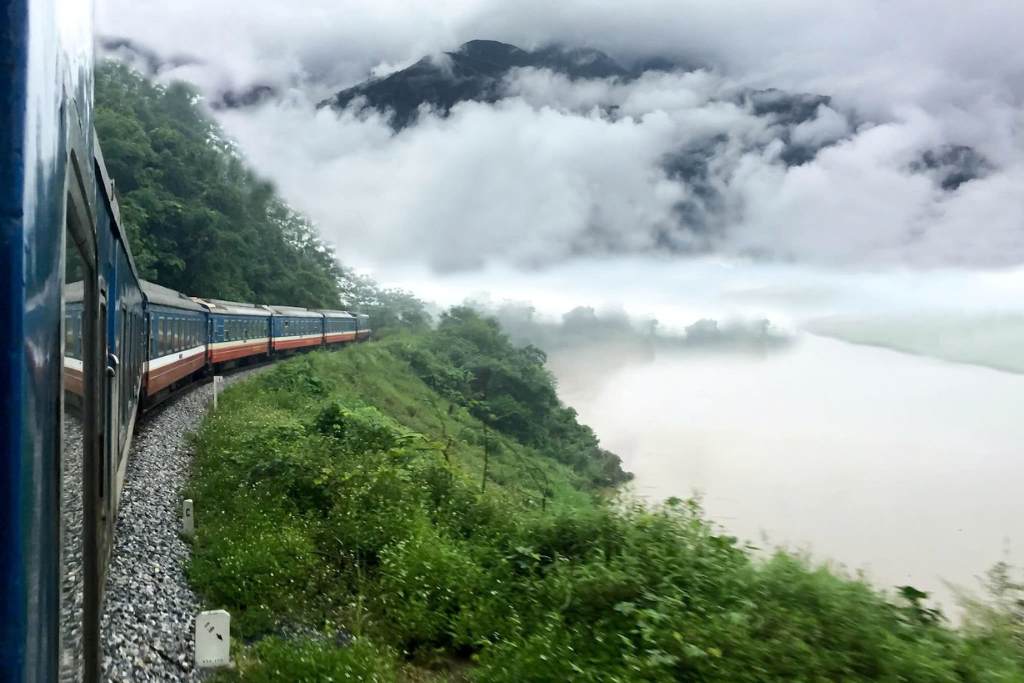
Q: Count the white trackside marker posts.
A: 3